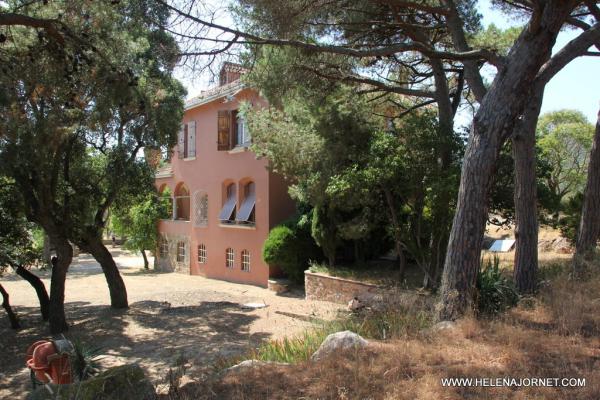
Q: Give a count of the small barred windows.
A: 5